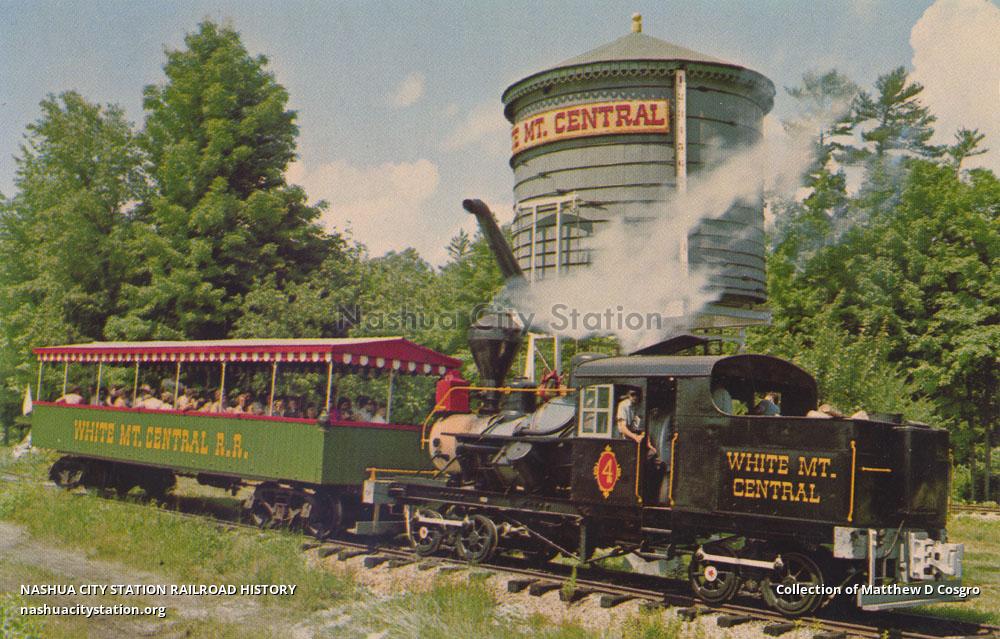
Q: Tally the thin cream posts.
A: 9